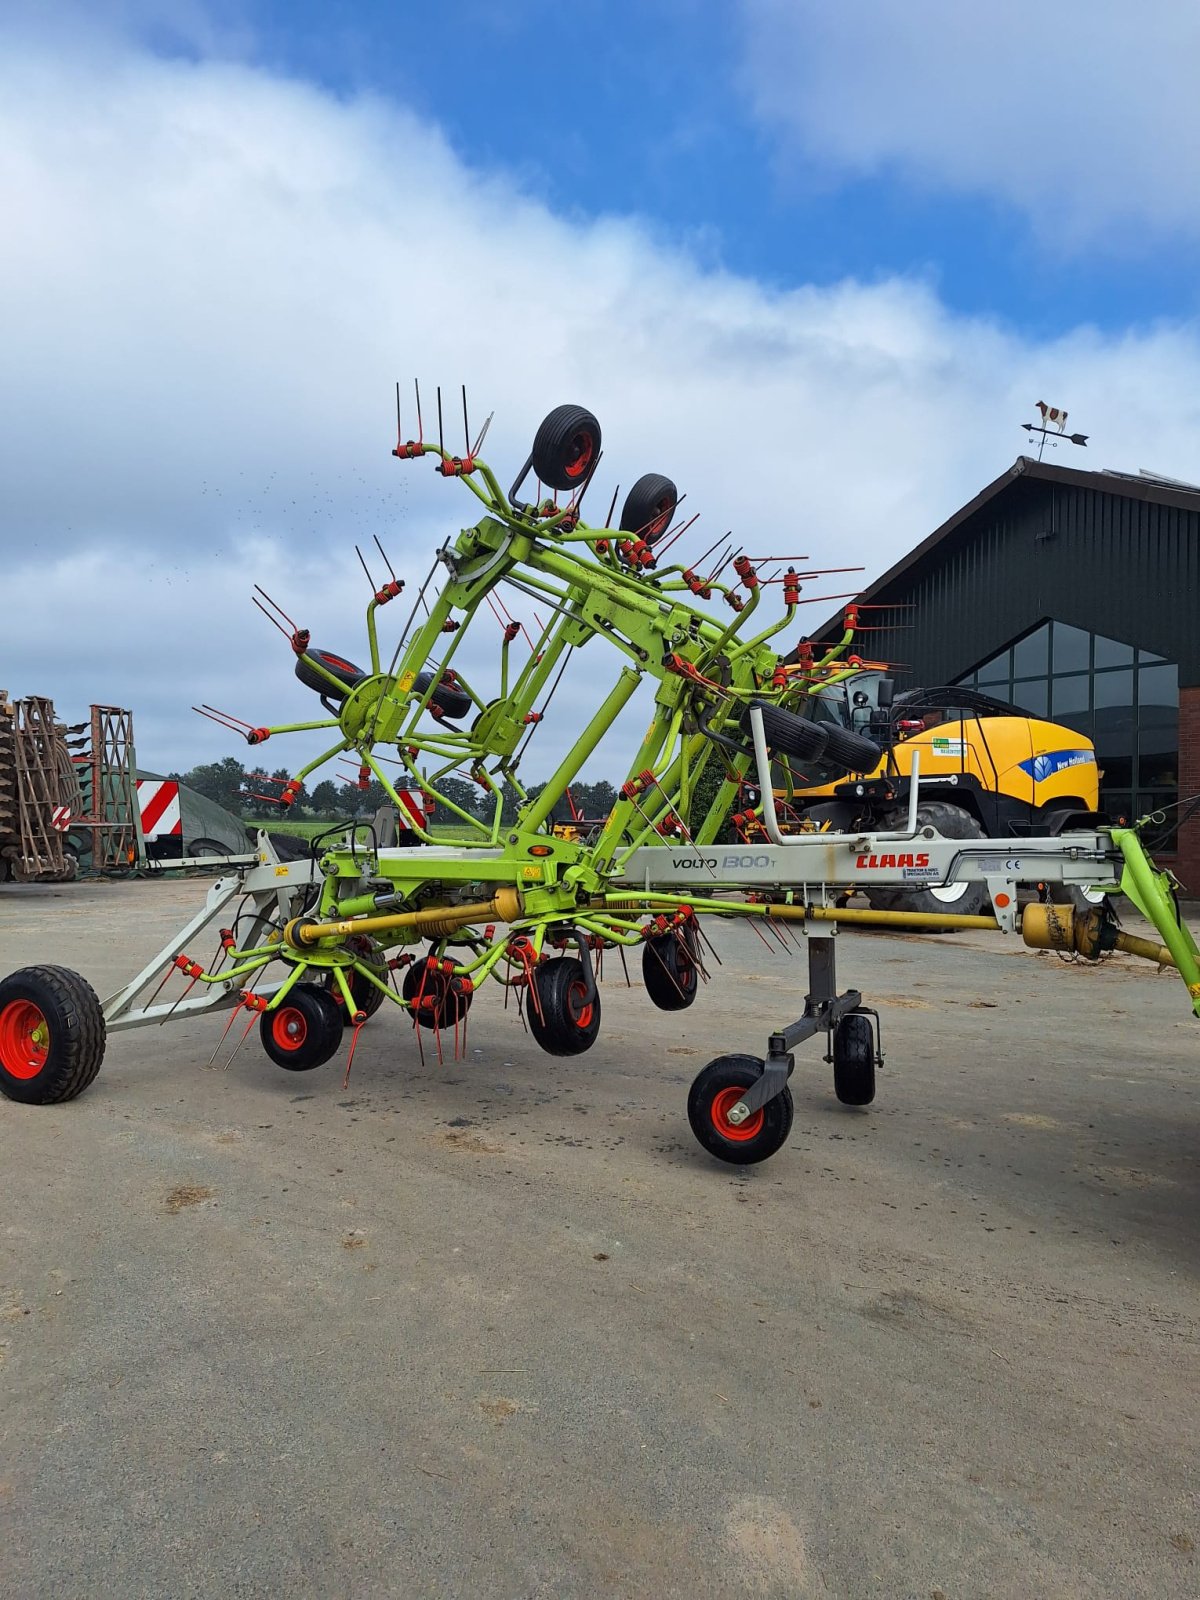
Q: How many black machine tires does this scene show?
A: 14